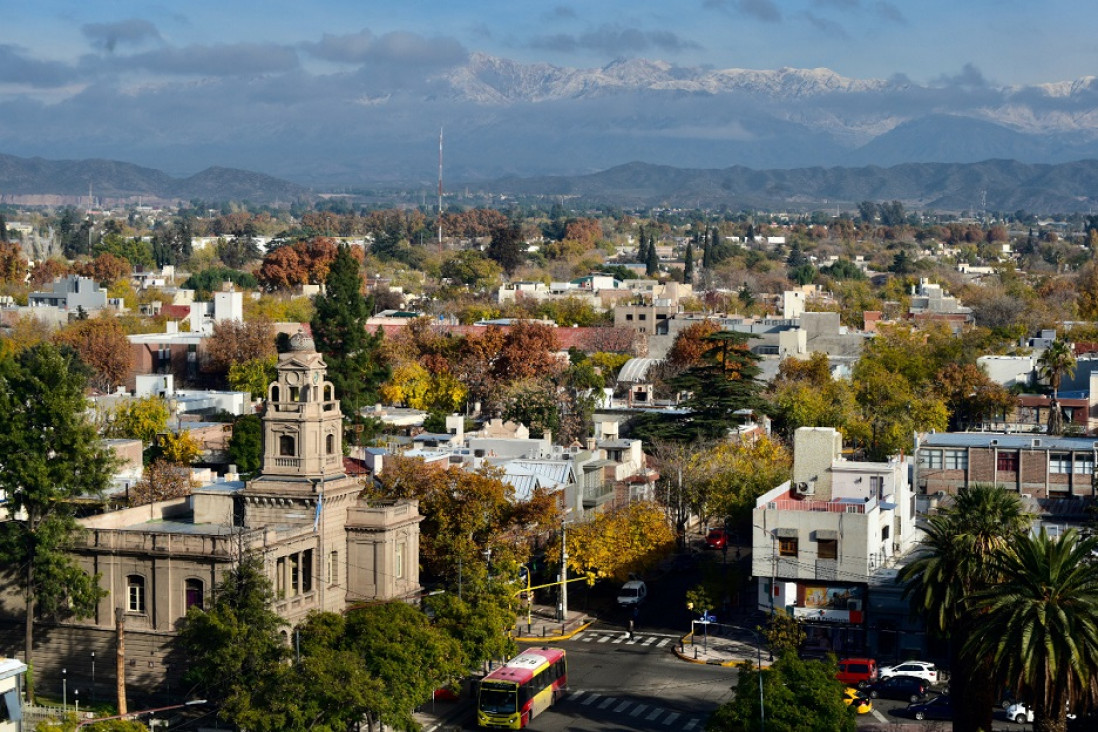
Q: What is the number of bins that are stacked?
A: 0